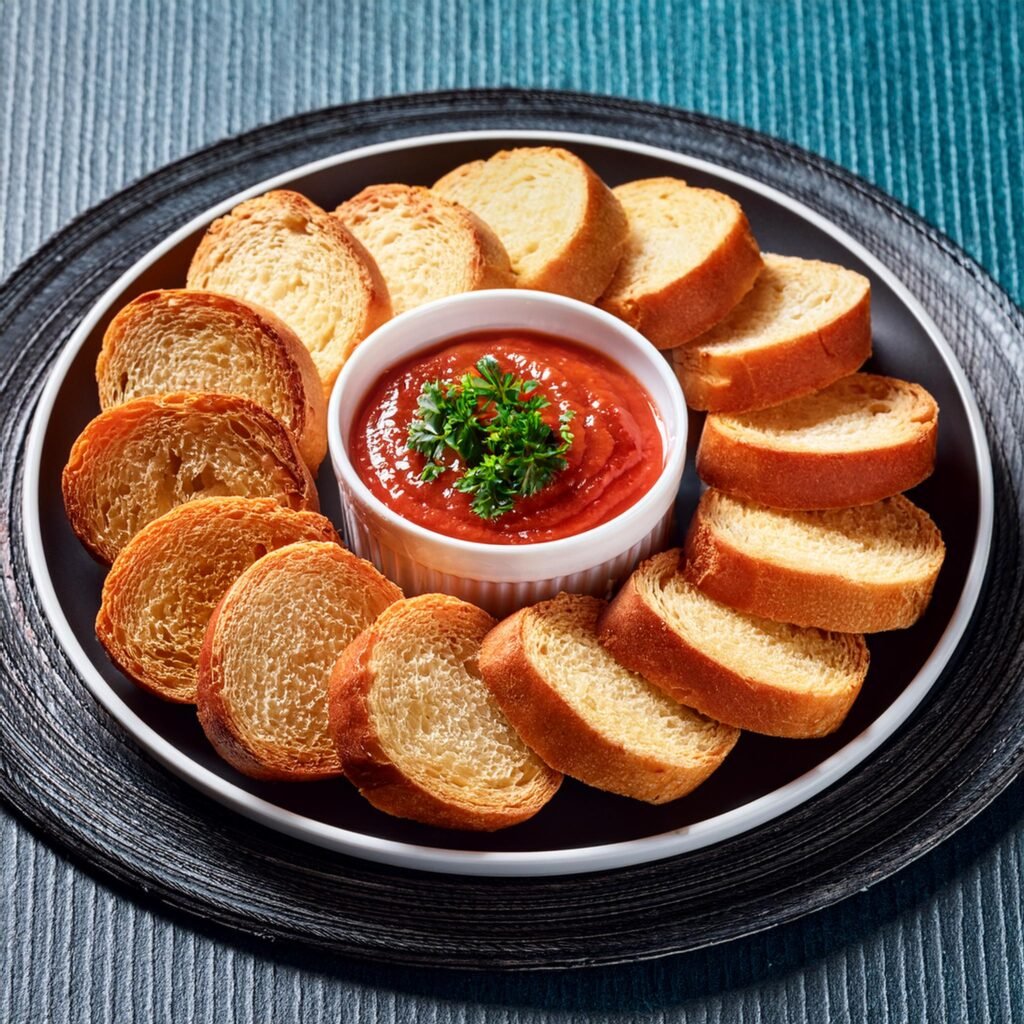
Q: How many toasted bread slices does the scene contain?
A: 14